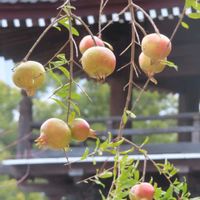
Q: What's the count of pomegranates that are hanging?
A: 8